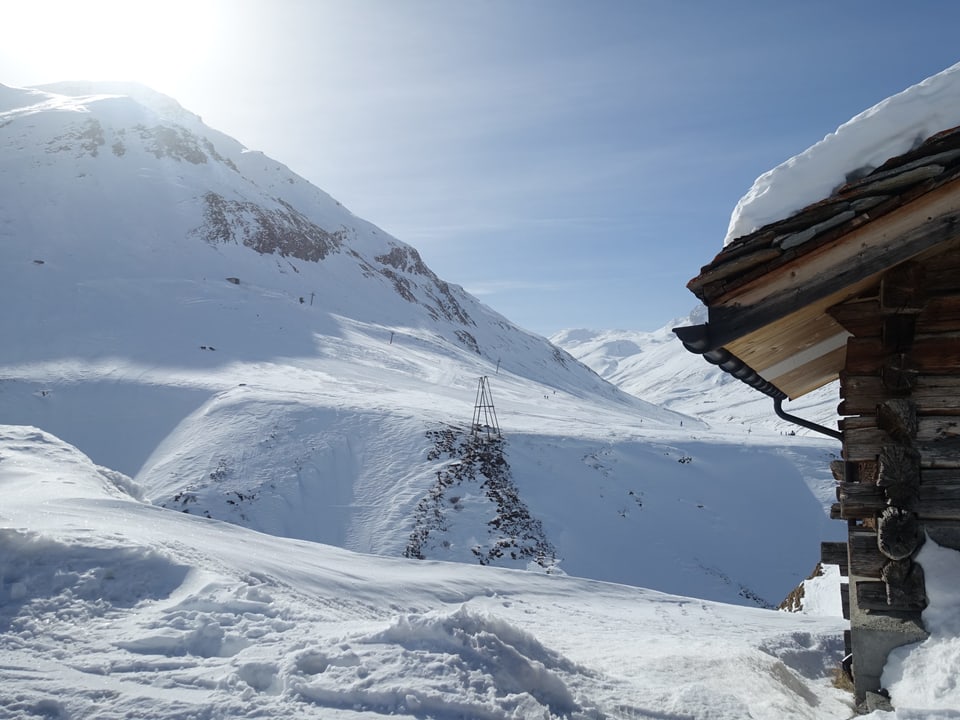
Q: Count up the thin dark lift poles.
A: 3